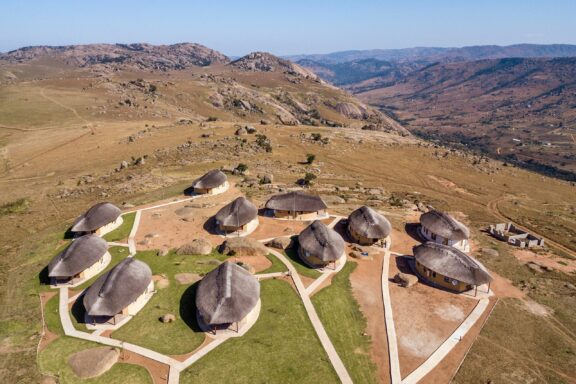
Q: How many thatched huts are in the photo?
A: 11